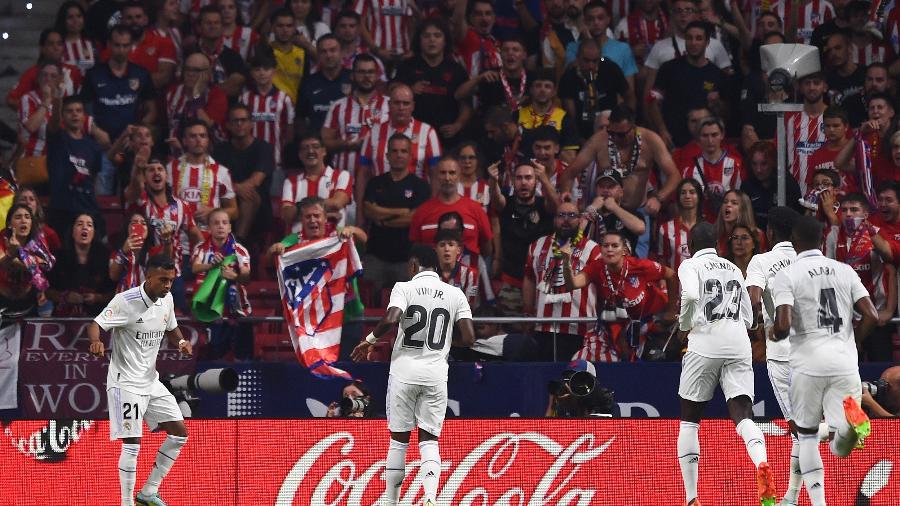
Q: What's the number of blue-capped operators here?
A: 1